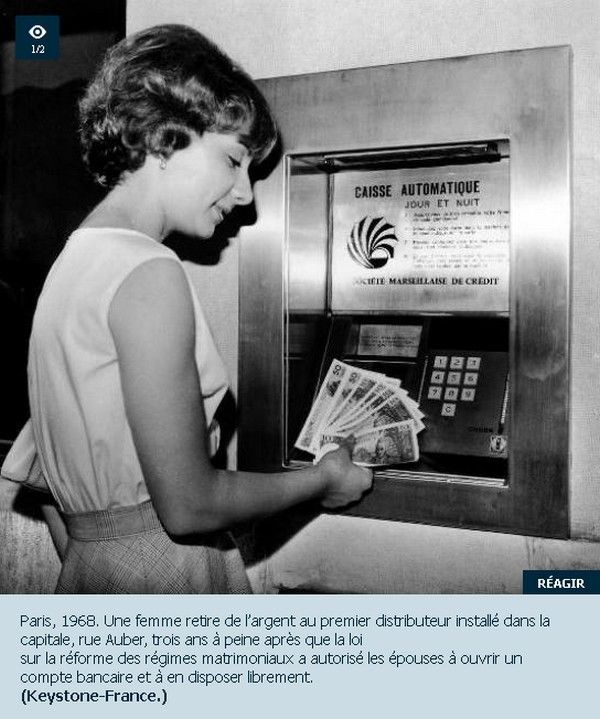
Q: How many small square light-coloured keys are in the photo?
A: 10